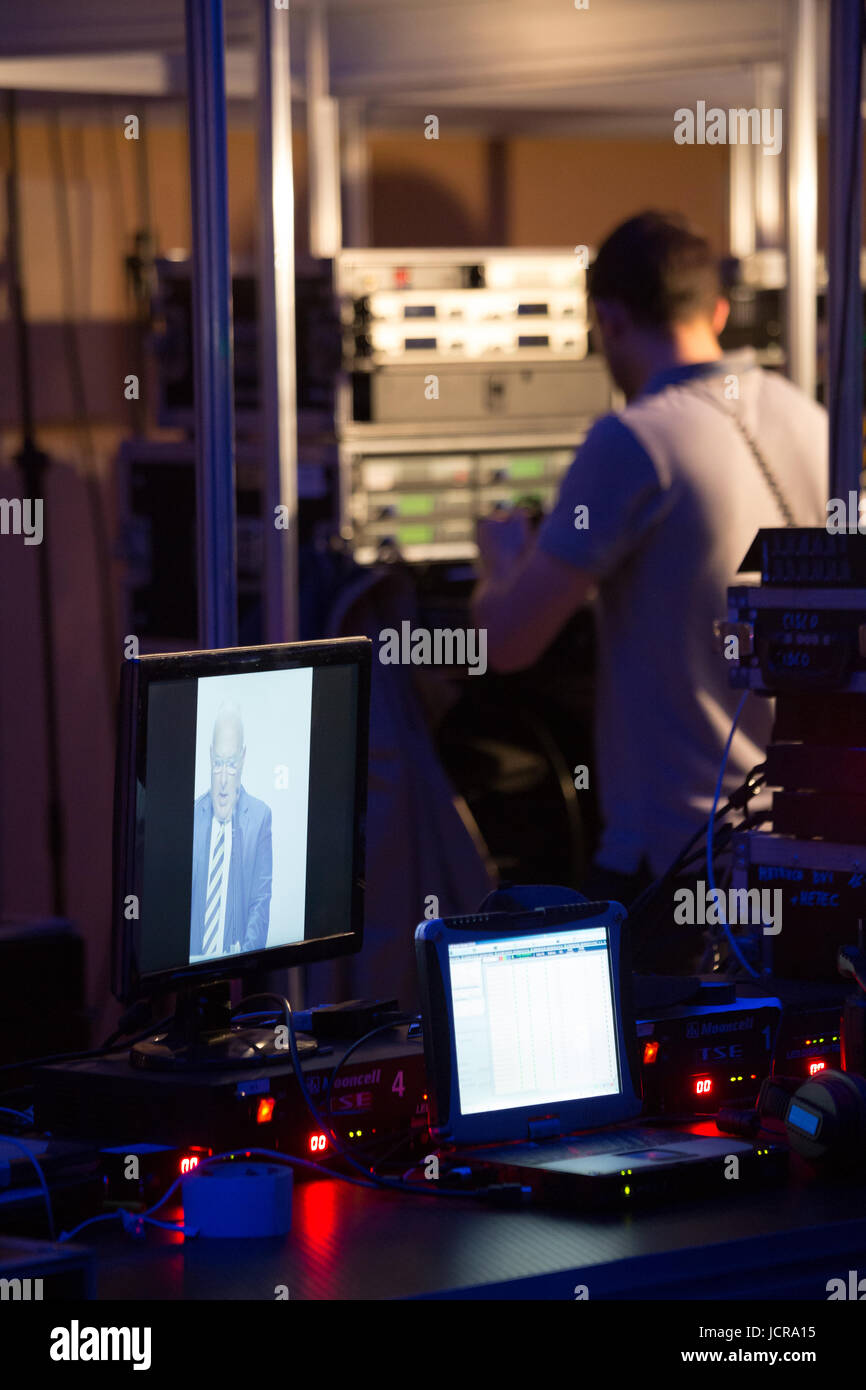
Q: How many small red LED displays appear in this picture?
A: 4